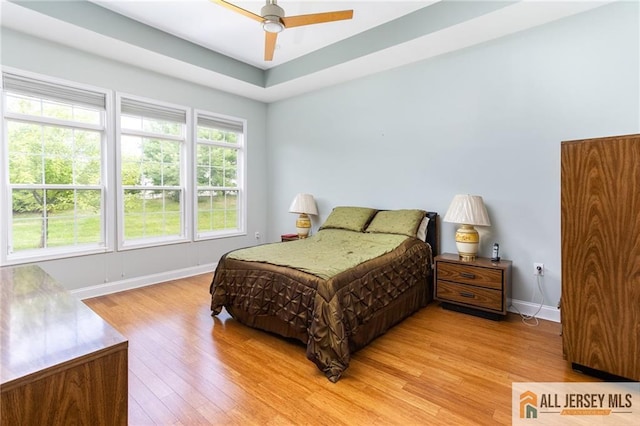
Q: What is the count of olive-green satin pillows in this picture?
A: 2